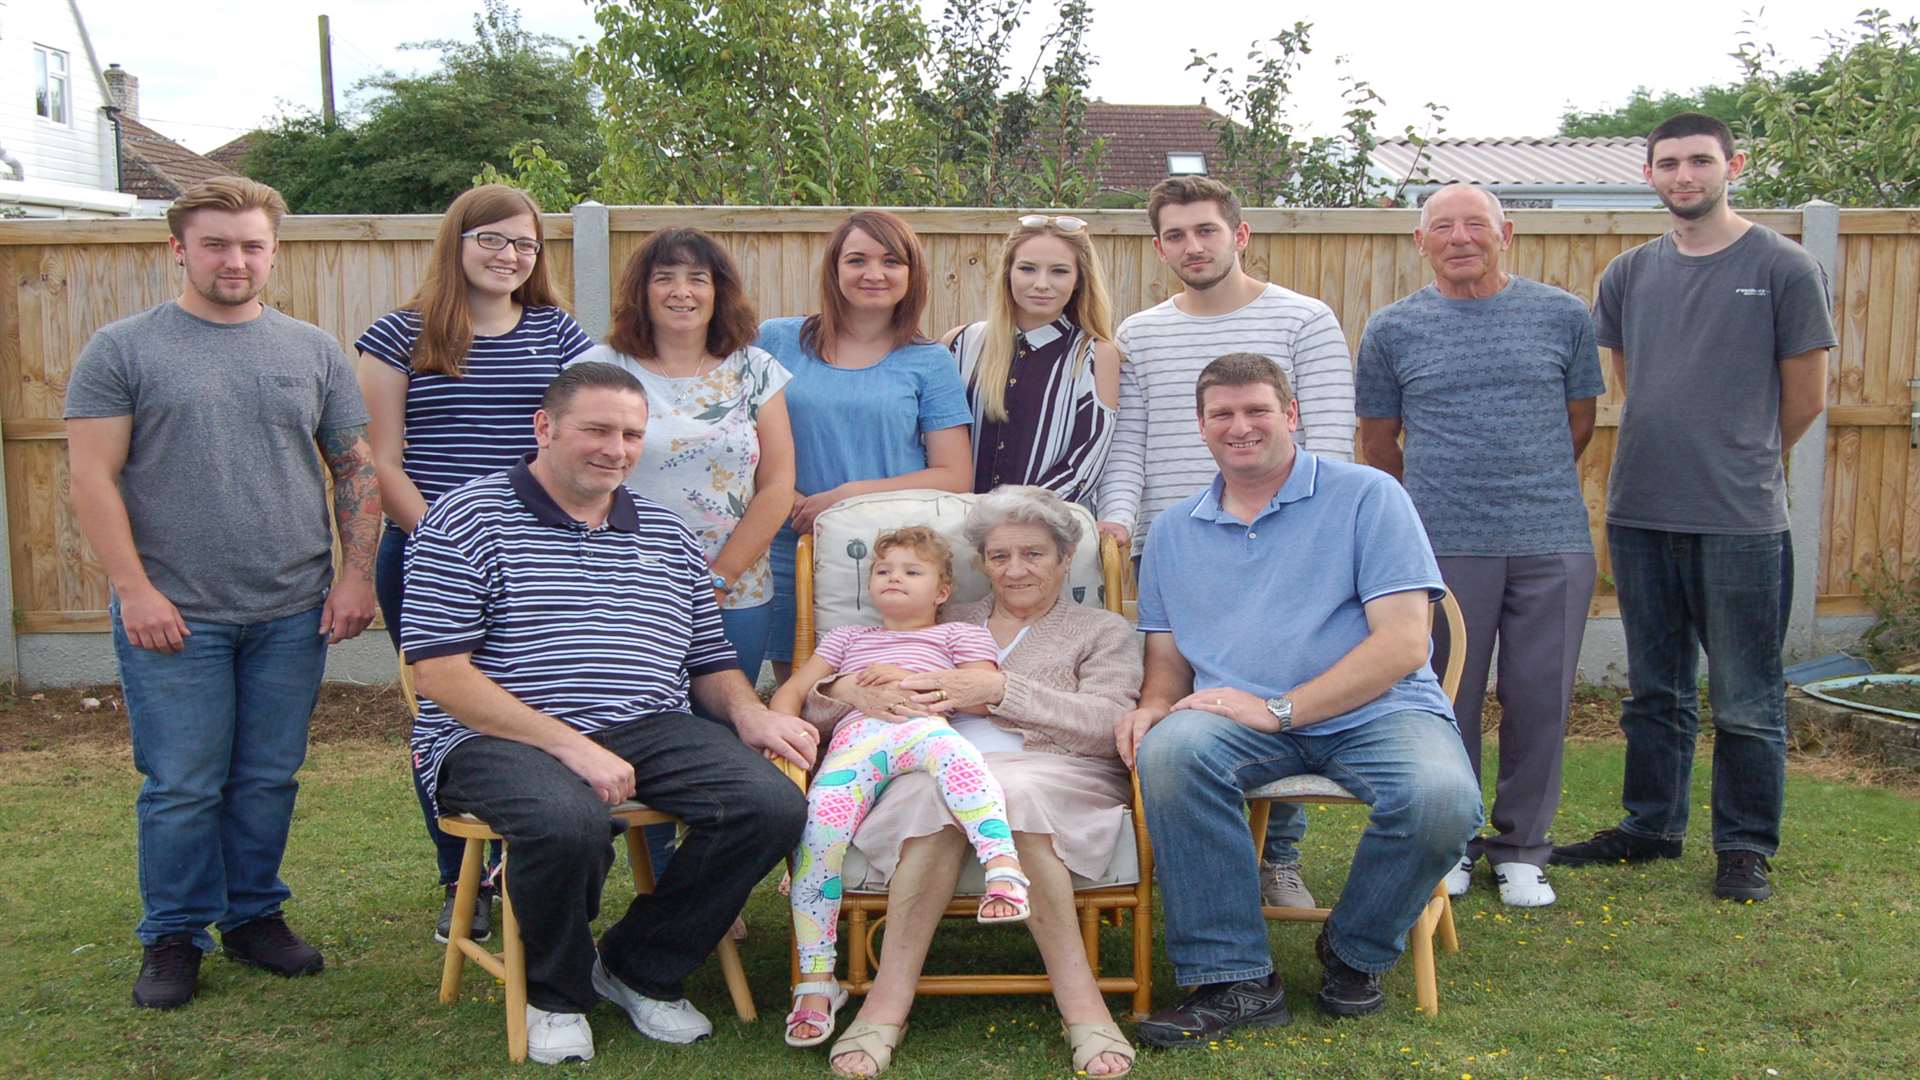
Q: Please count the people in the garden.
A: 12